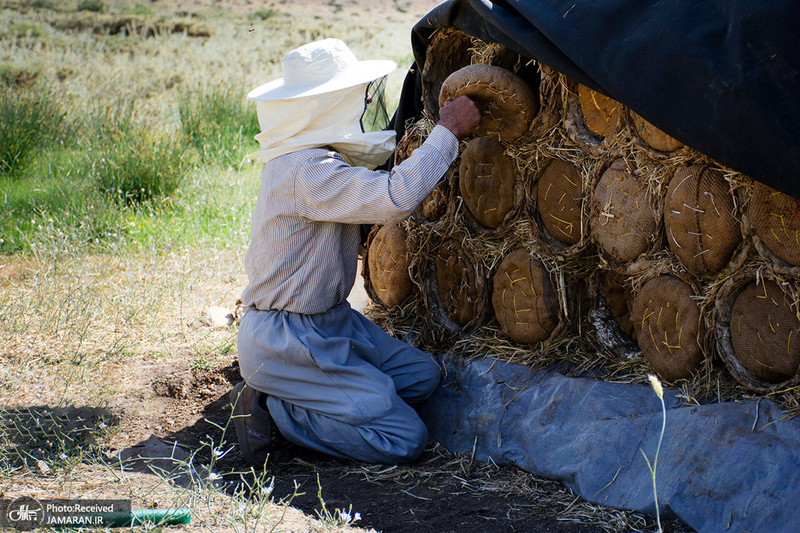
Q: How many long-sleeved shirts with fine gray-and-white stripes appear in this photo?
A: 1